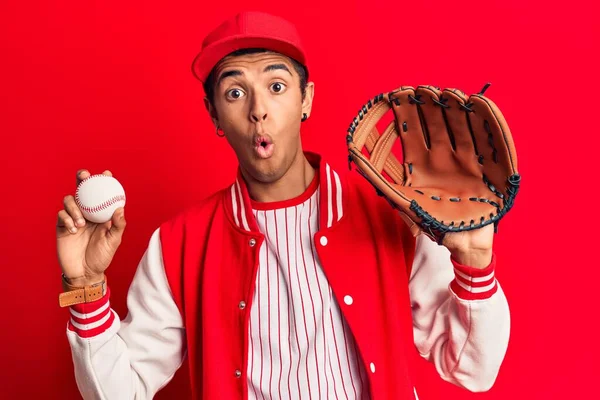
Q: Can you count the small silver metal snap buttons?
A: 3